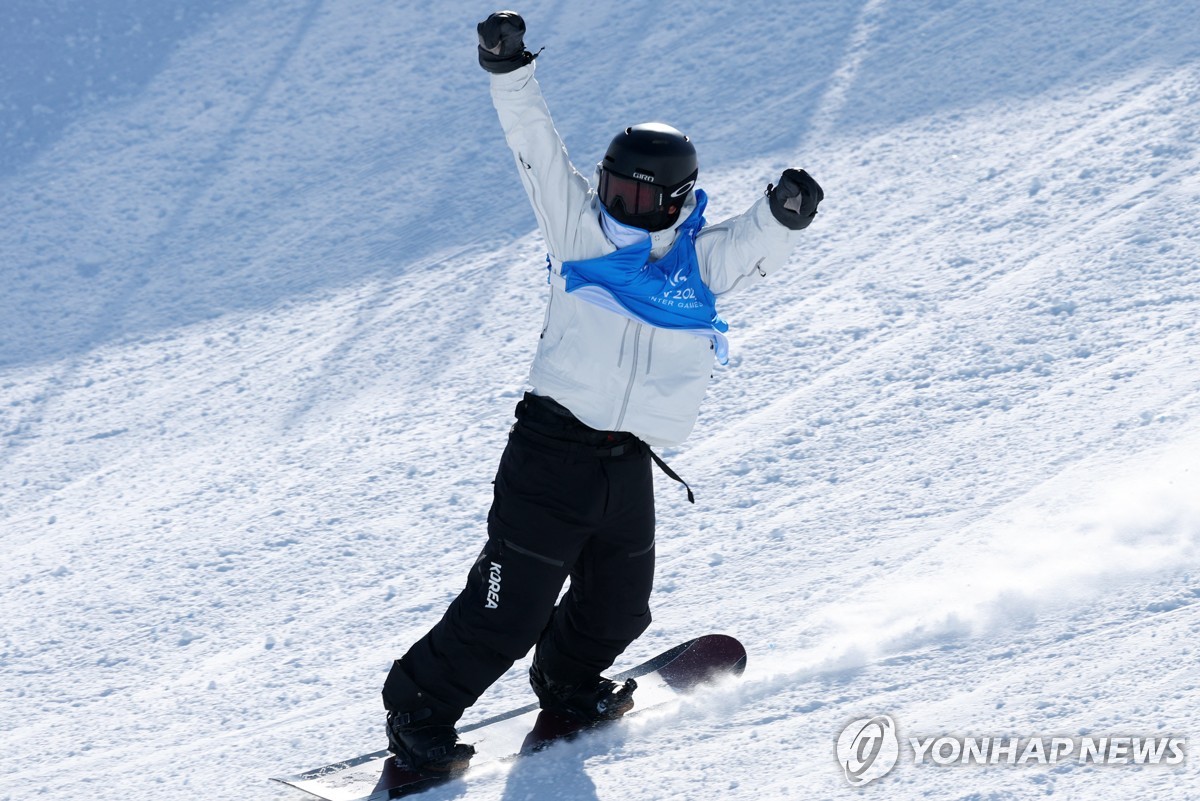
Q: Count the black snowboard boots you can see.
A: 2